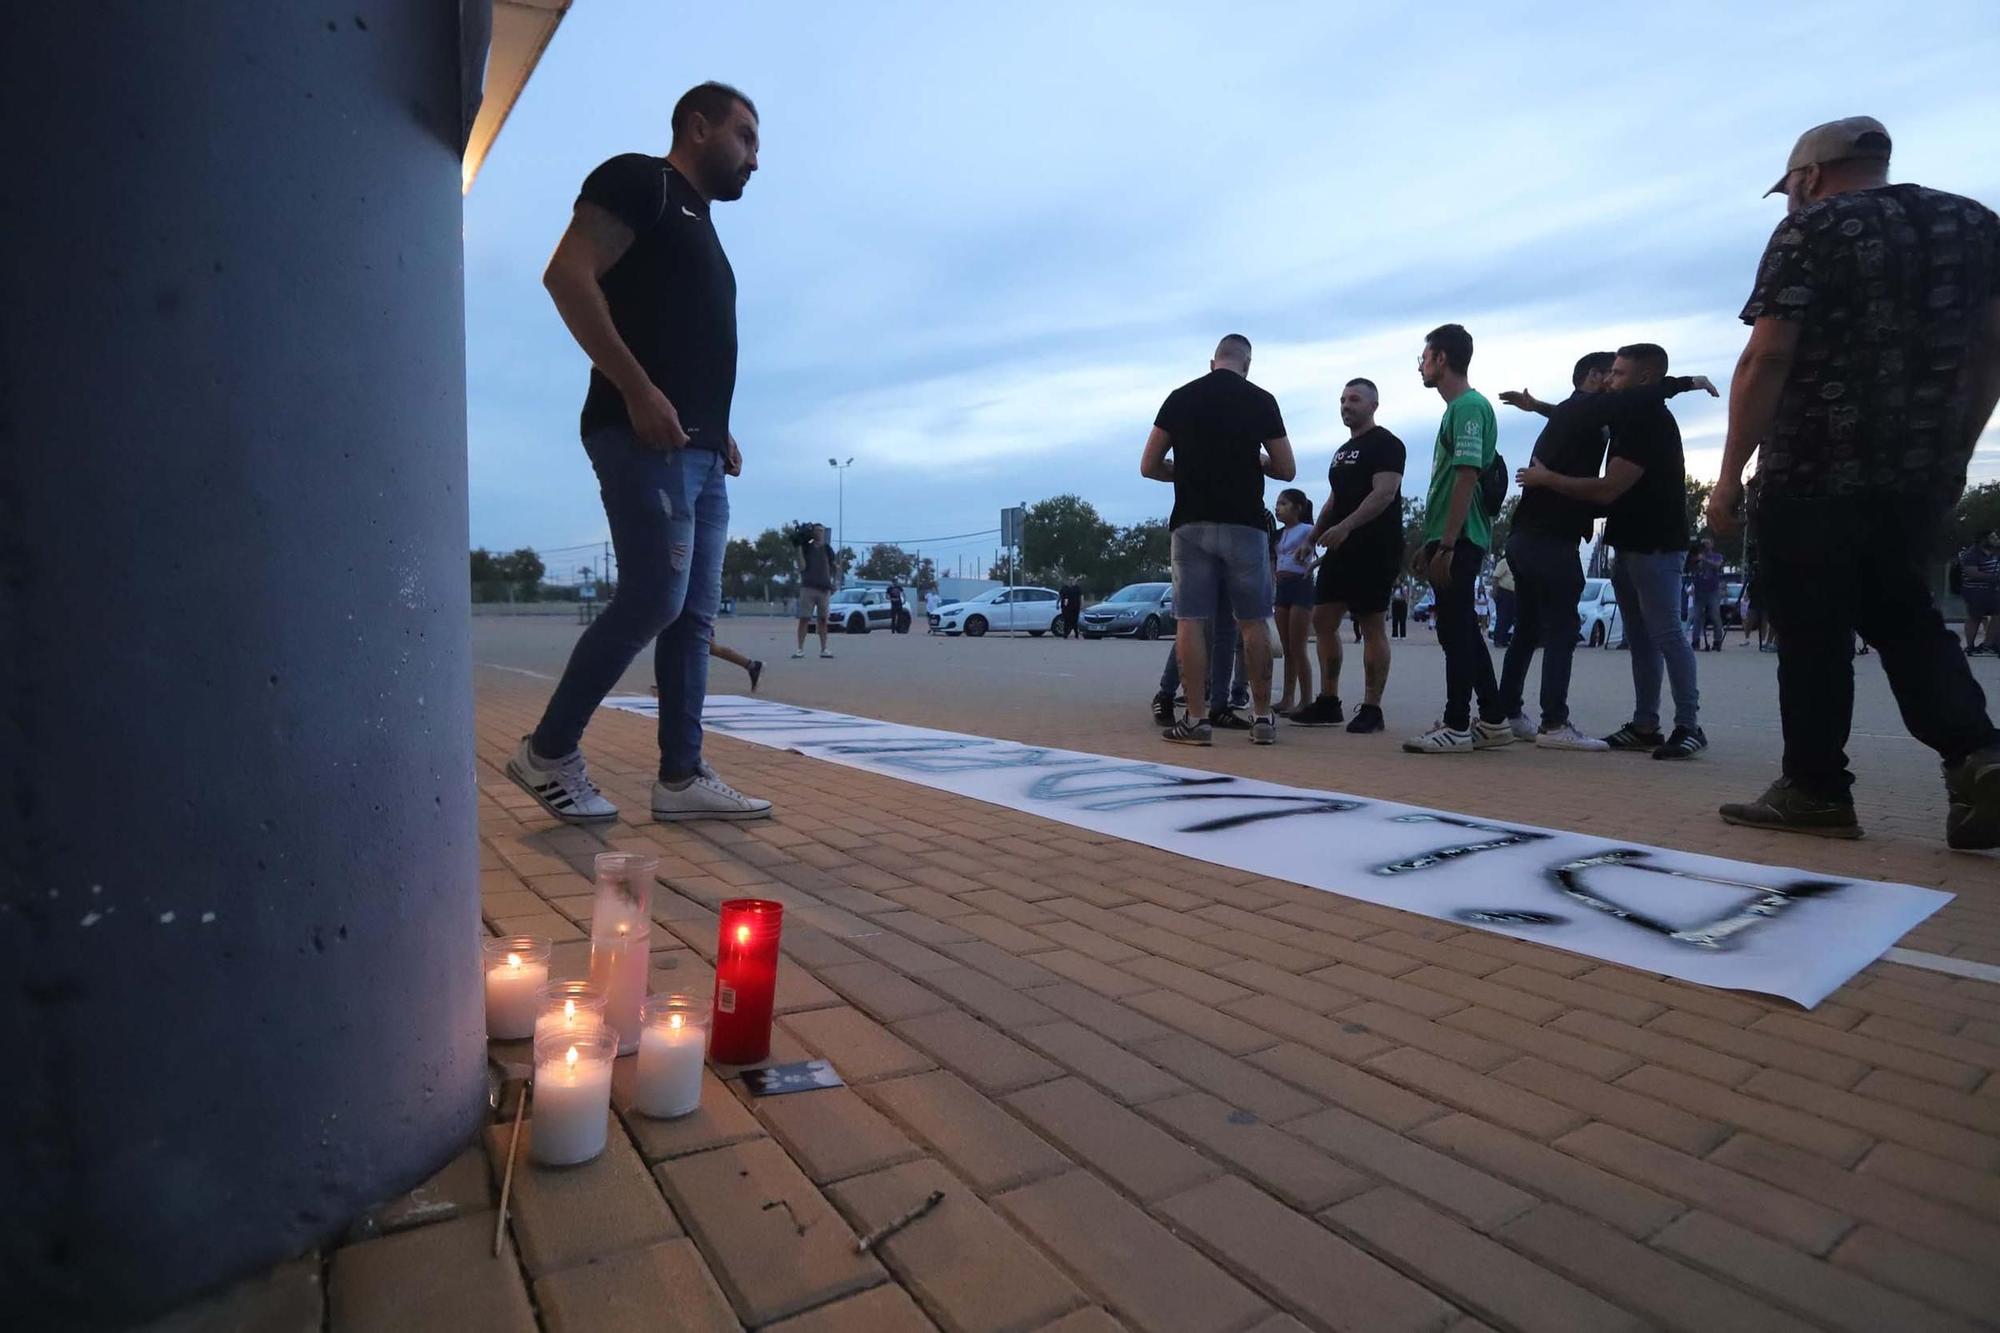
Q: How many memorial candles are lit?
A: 6